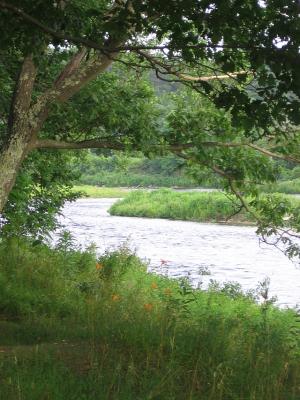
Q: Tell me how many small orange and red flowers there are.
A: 6